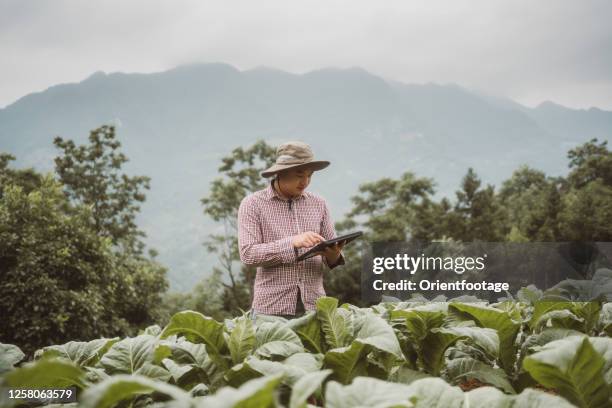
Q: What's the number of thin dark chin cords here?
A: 1